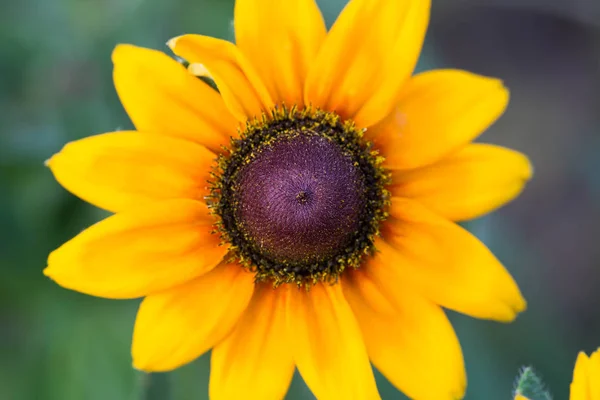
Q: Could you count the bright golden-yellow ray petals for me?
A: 13